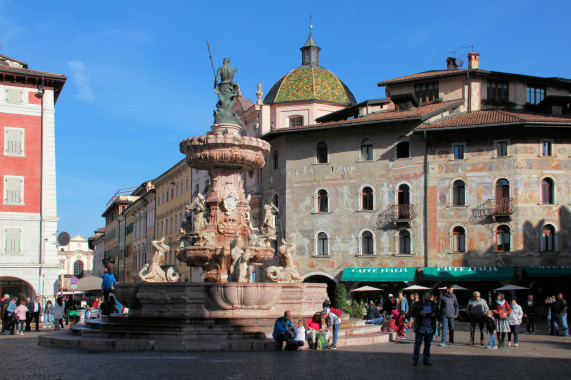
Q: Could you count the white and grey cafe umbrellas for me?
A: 4